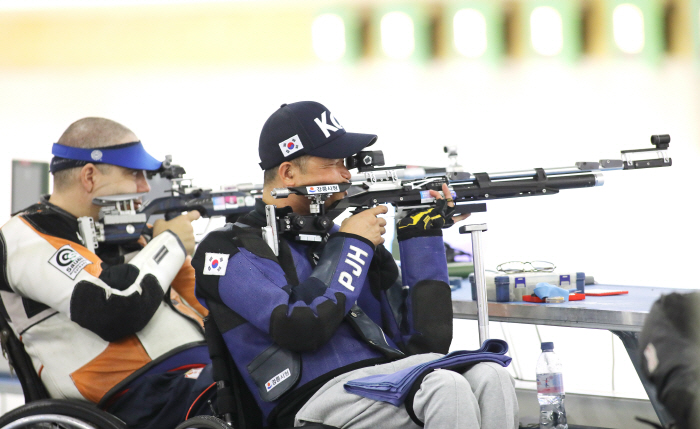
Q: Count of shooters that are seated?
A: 2